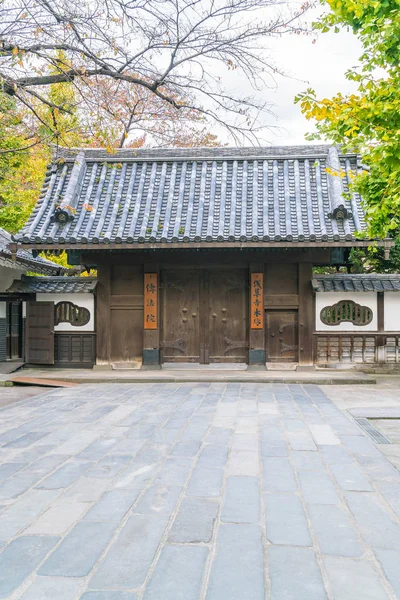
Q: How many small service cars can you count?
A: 0